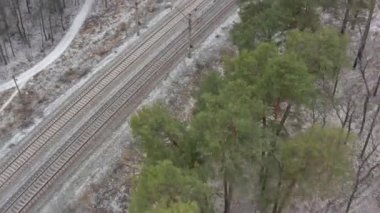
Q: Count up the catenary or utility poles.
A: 3